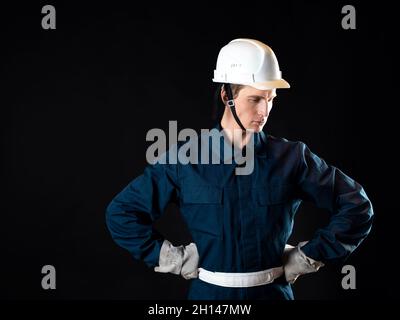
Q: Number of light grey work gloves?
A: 2